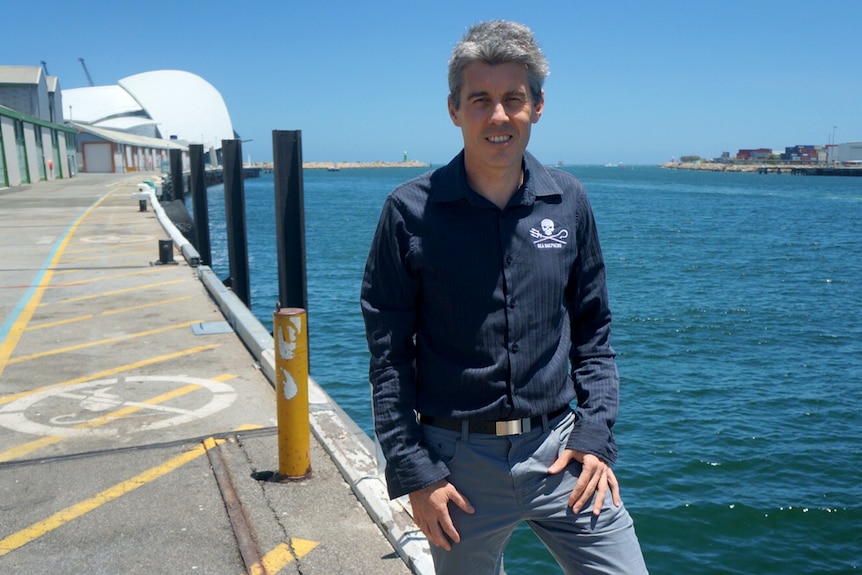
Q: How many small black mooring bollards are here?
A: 2